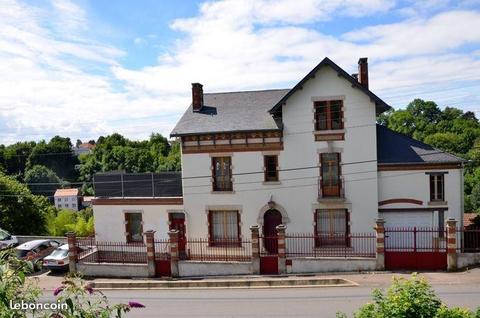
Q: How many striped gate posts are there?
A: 7